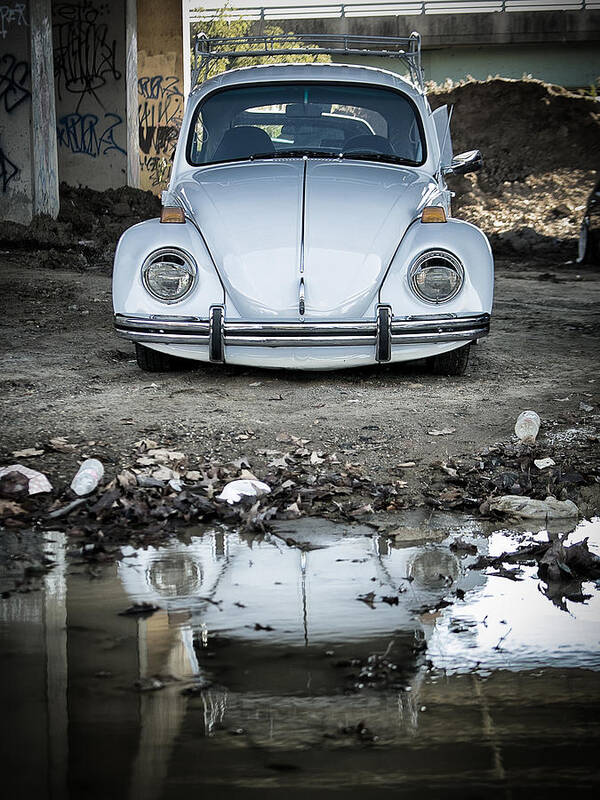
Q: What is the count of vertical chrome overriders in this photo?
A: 2